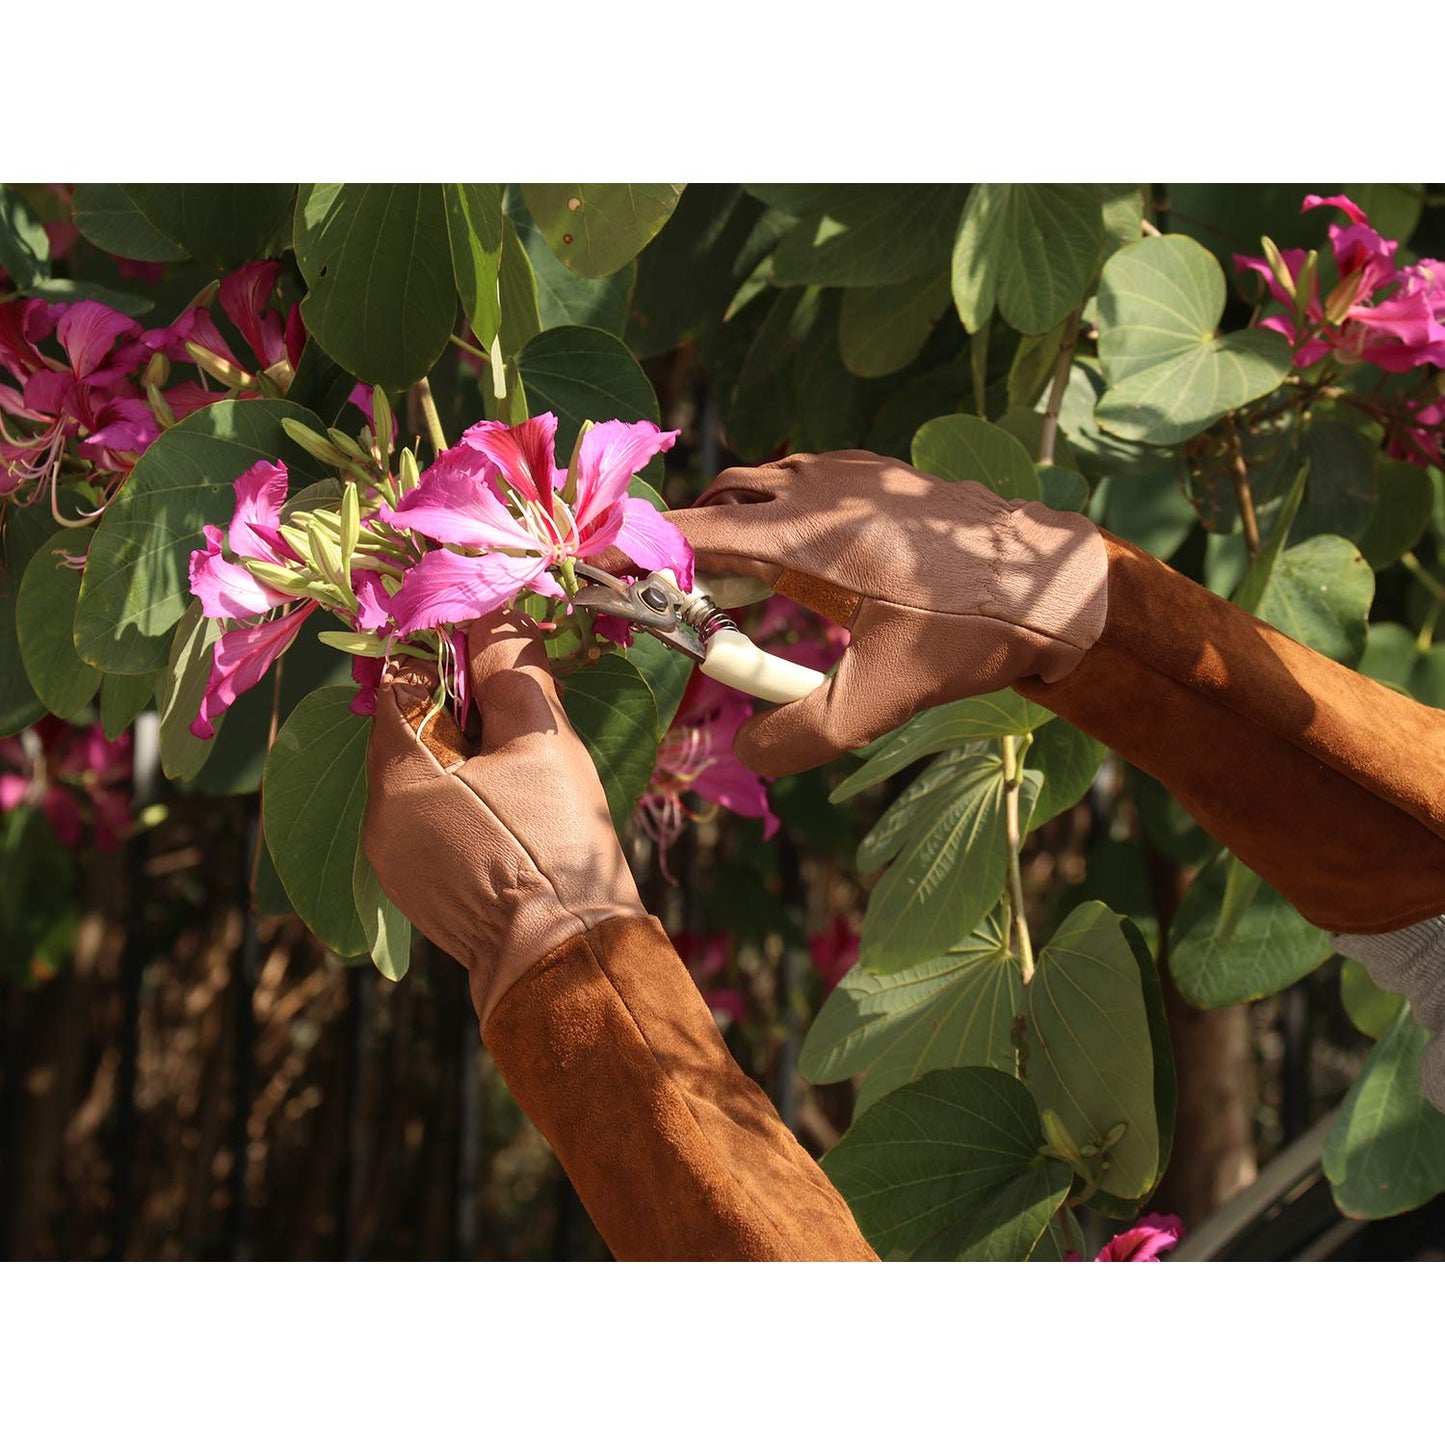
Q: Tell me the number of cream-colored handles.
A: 2